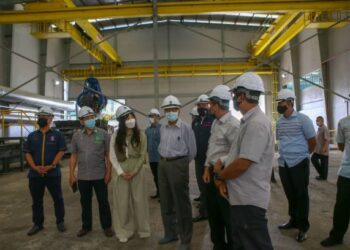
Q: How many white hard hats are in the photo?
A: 10